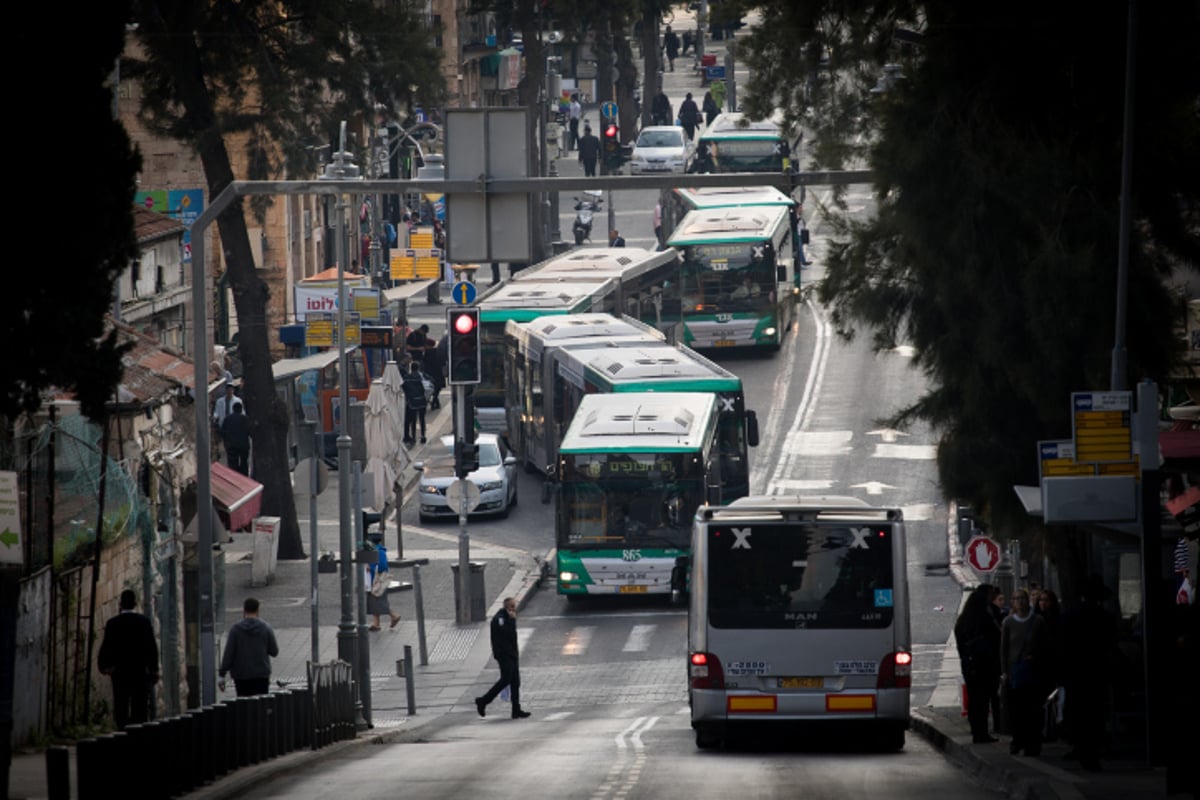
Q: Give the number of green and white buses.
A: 6